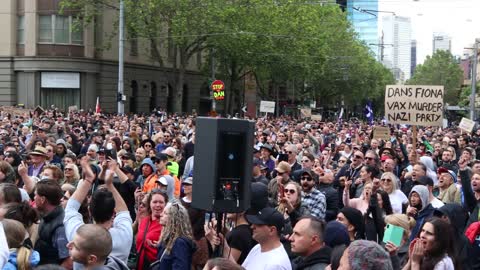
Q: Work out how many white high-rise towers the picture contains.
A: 2